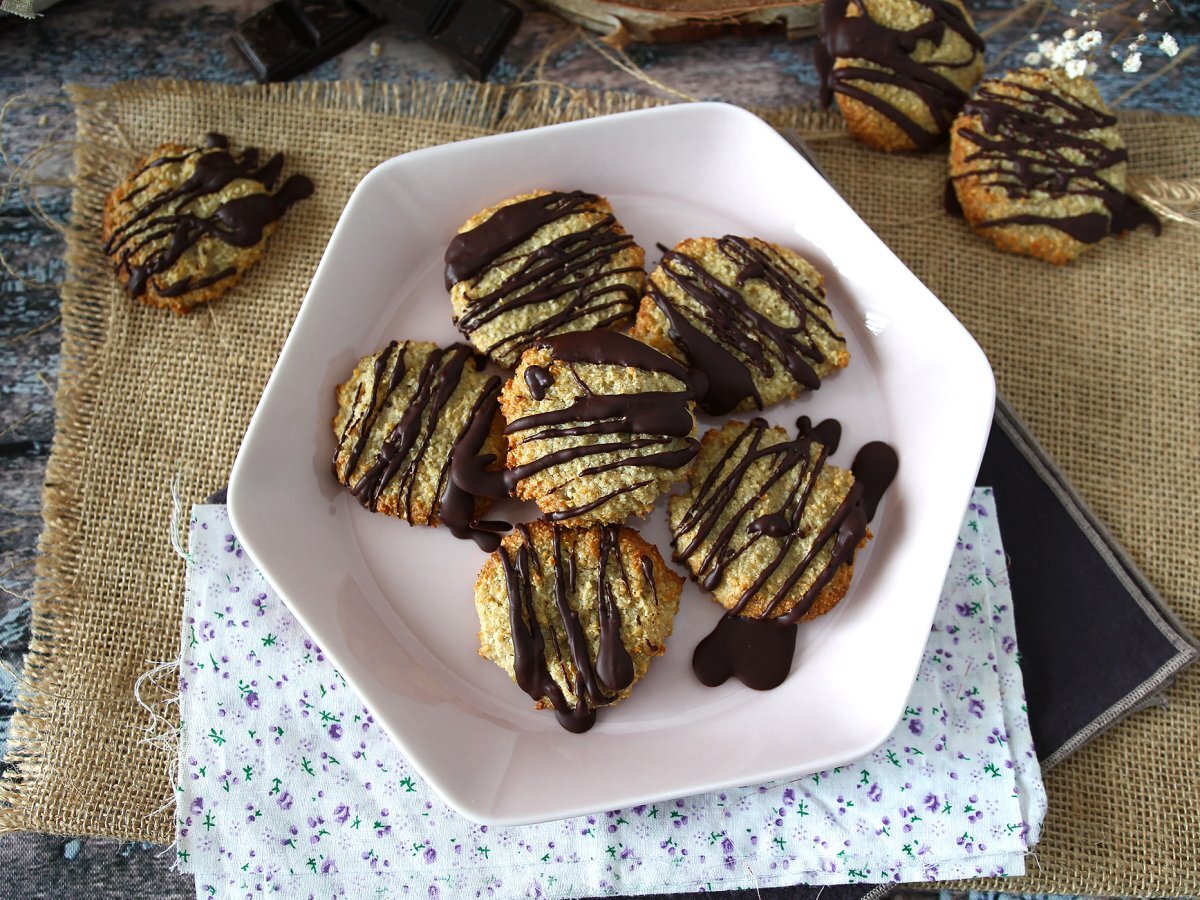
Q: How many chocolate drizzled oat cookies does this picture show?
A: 9